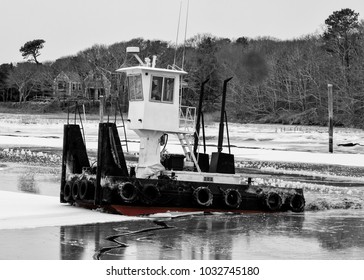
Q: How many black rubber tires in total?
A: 9